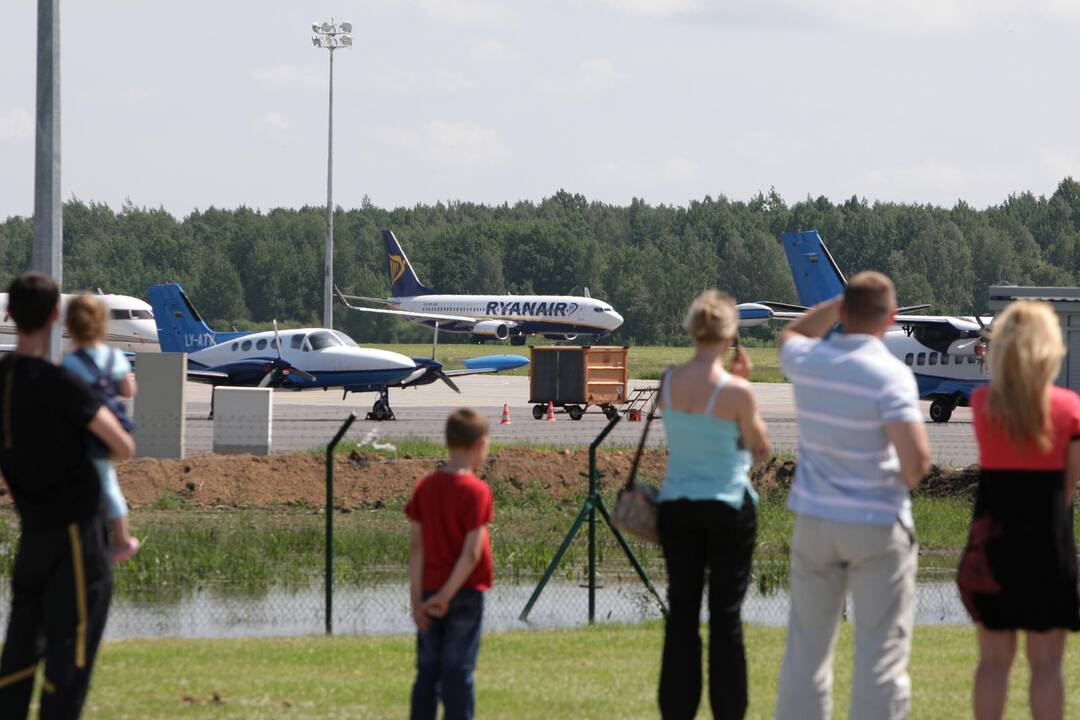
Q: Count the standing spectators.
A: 5